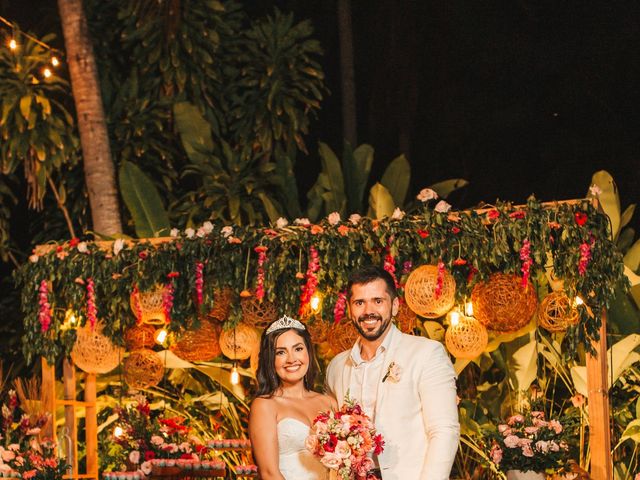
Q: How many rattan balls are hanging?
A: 15